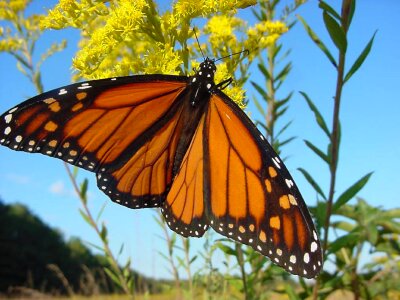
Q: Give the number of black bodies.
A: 1